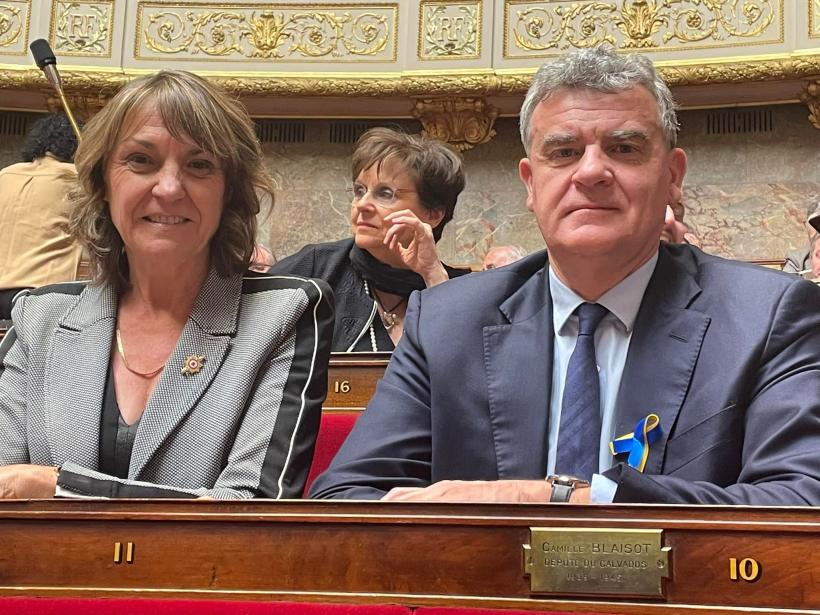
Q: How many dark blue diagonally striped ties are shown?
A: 1